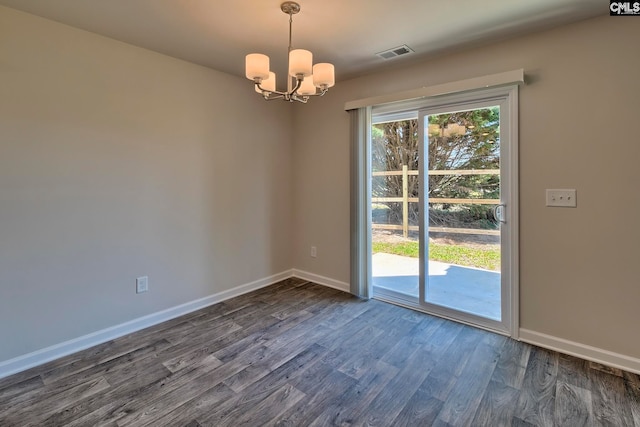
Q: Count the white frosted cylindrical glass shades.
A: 5